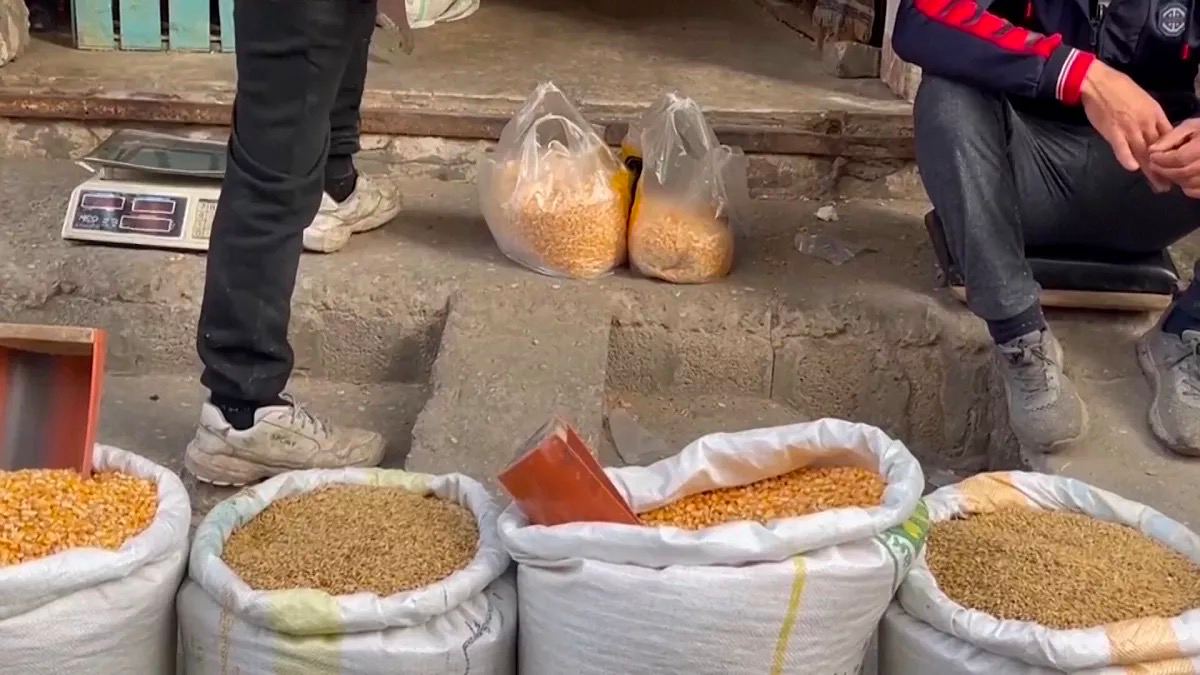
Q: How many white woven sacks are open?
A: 4